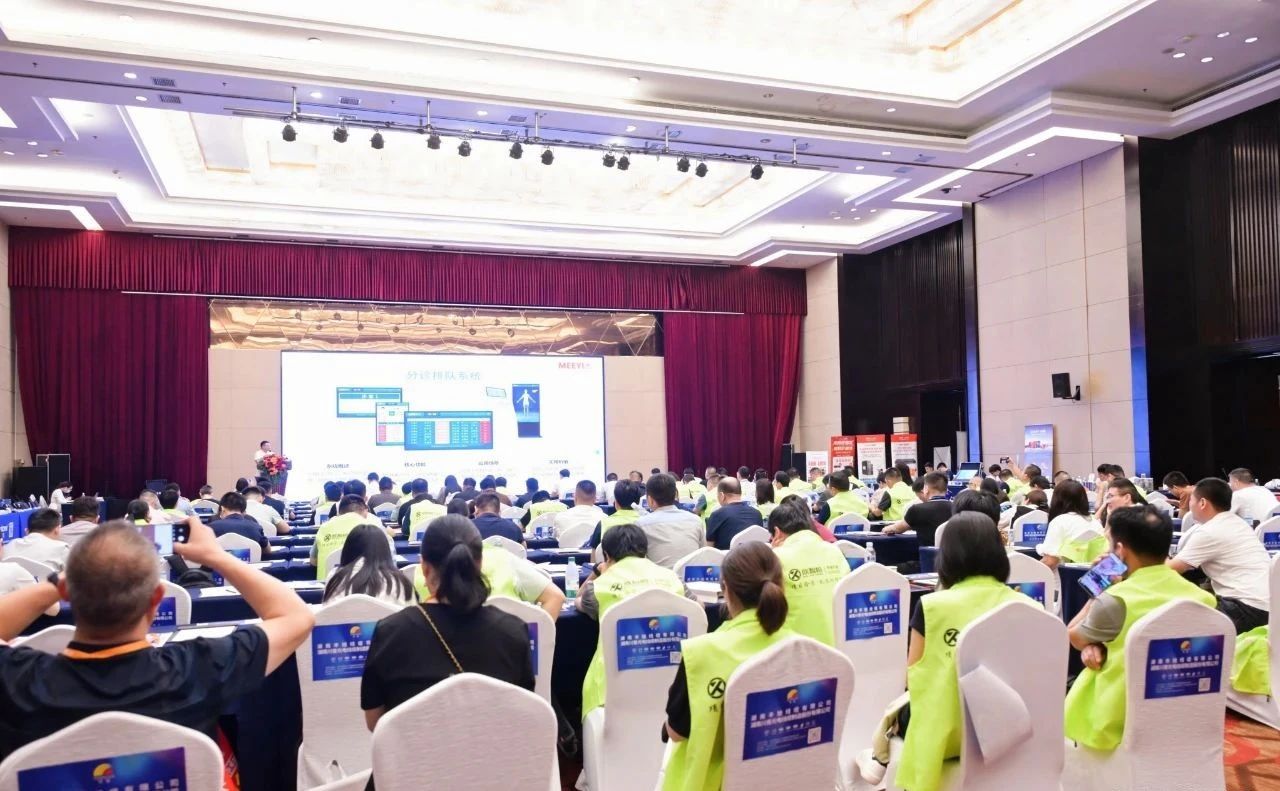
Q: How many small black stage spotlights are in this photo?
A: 12